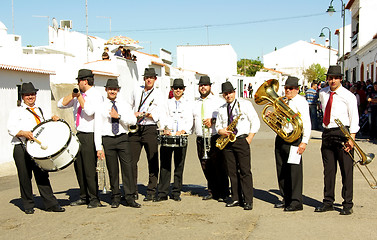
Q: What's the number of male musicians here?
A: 9